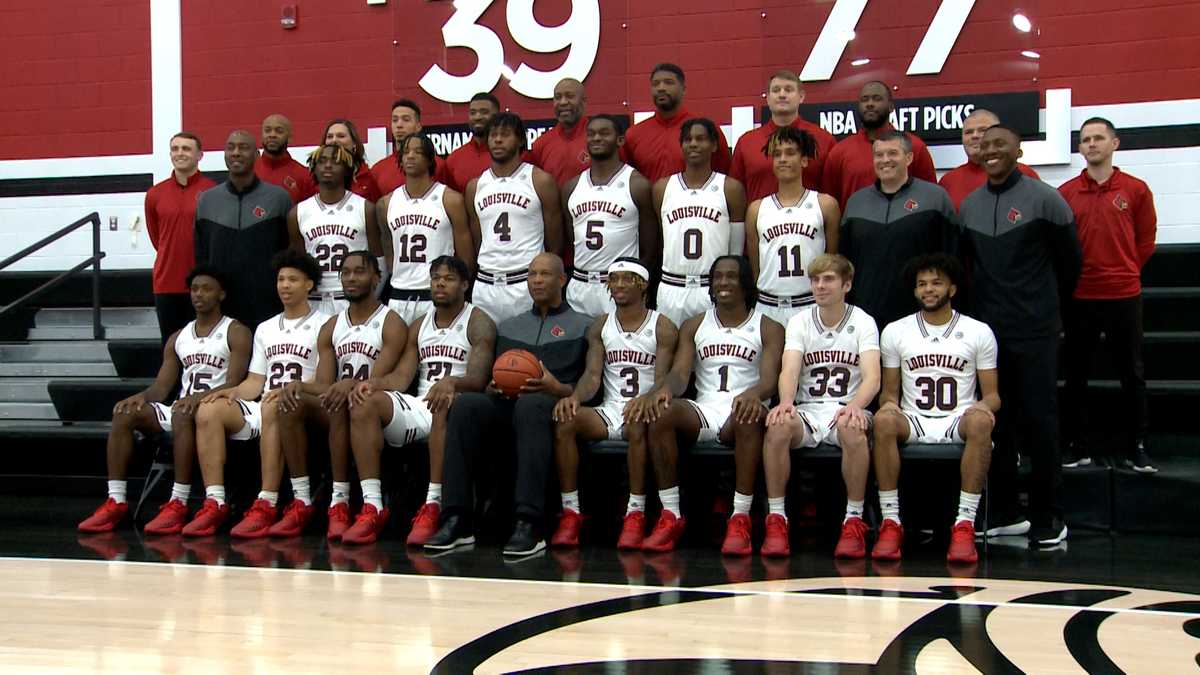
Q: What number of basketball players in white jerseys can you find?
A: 14